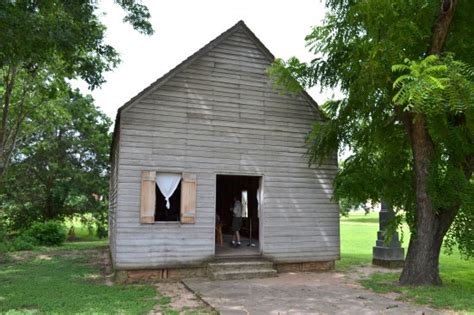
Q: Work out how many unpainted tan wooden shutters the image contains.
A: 2